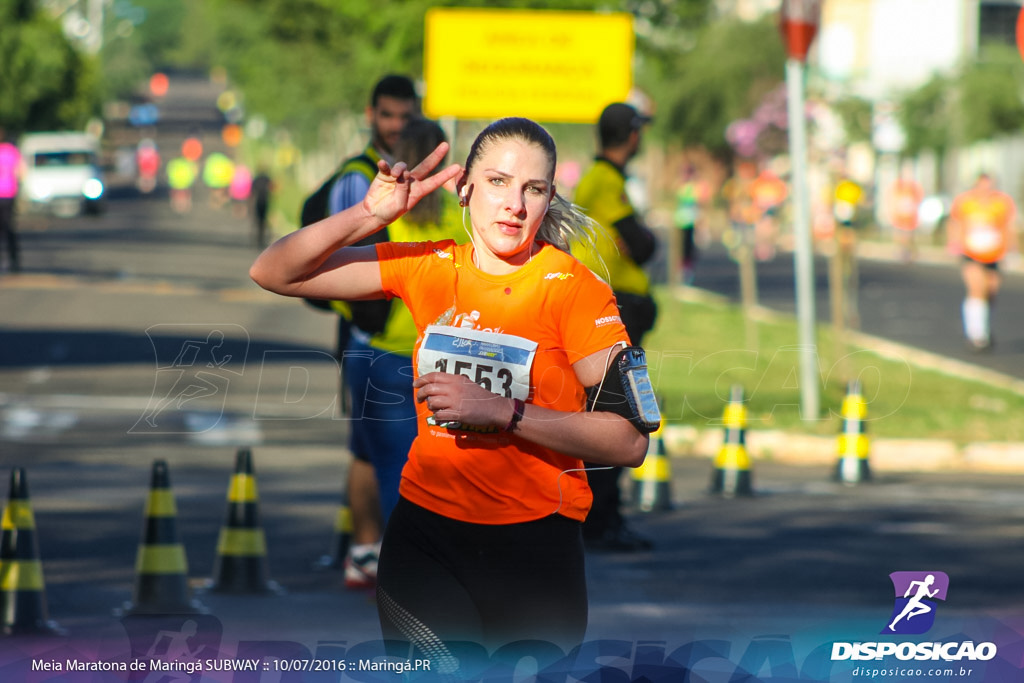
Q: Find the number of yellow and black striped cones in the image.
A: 7